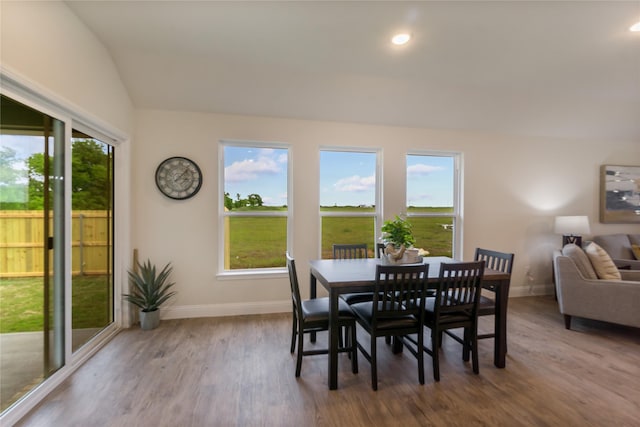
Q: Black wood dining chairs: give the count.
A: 6